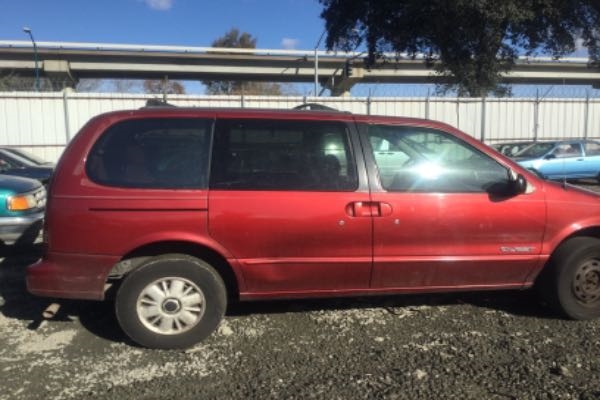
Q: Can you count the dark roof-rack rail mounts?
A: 2